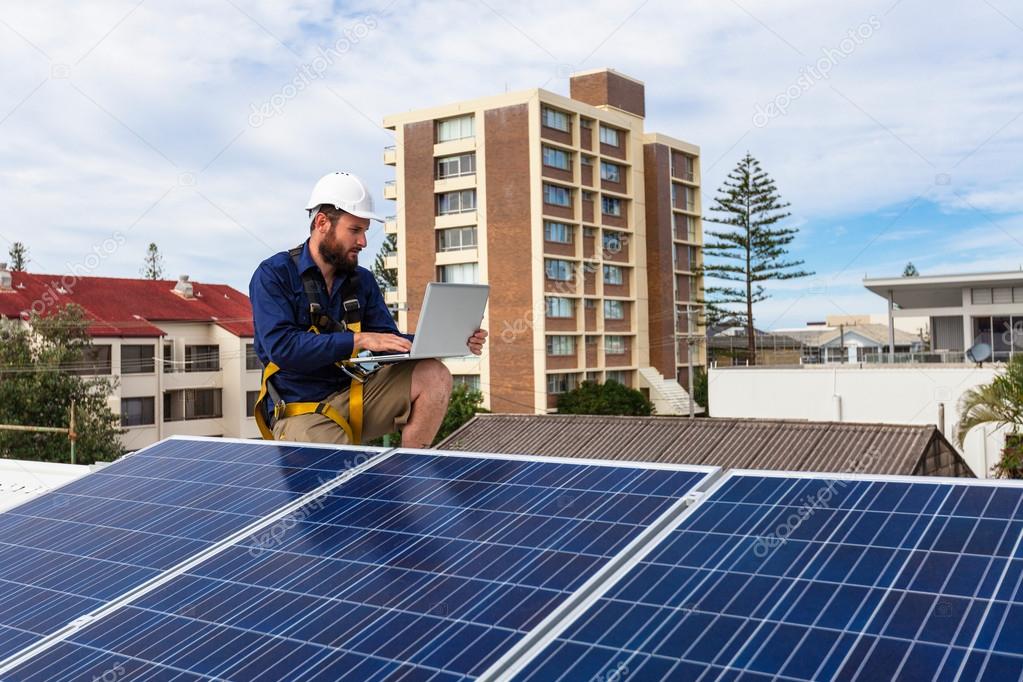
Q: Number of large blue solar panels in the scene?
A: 3